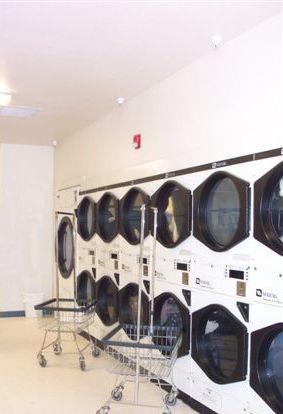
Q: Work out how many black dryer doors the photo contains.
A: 13